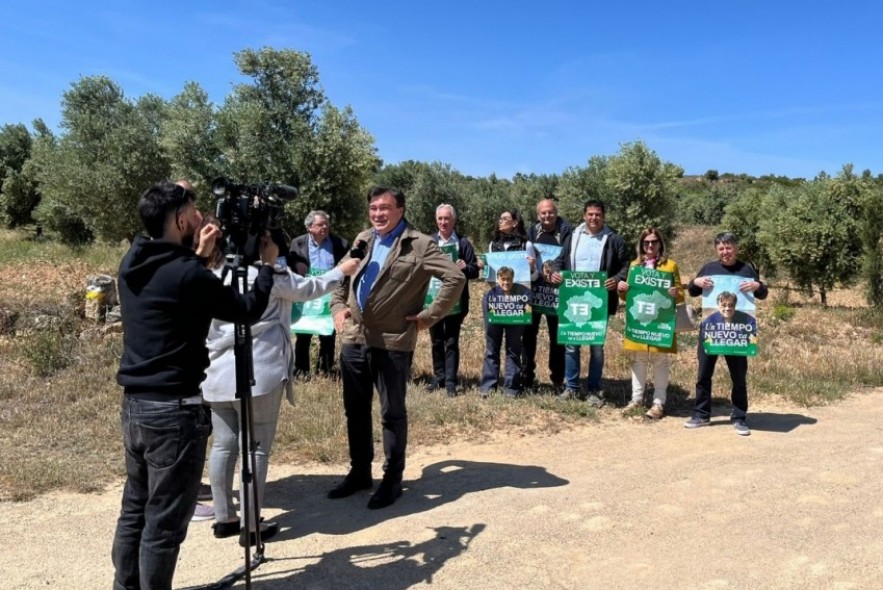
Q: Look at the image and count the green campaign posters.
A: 4